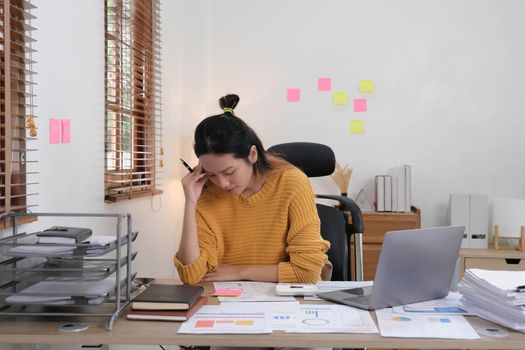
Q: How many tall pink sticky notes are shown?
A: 2